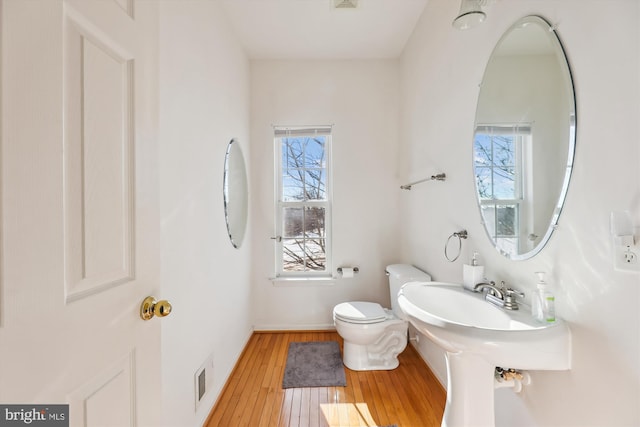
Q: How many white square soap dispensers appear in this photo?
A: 1